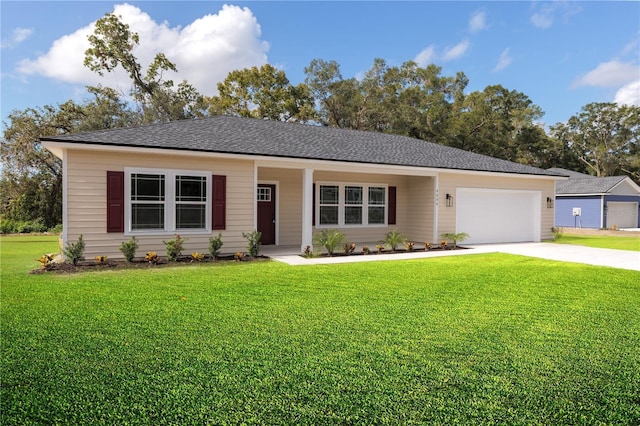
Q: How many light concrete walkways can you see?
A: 1